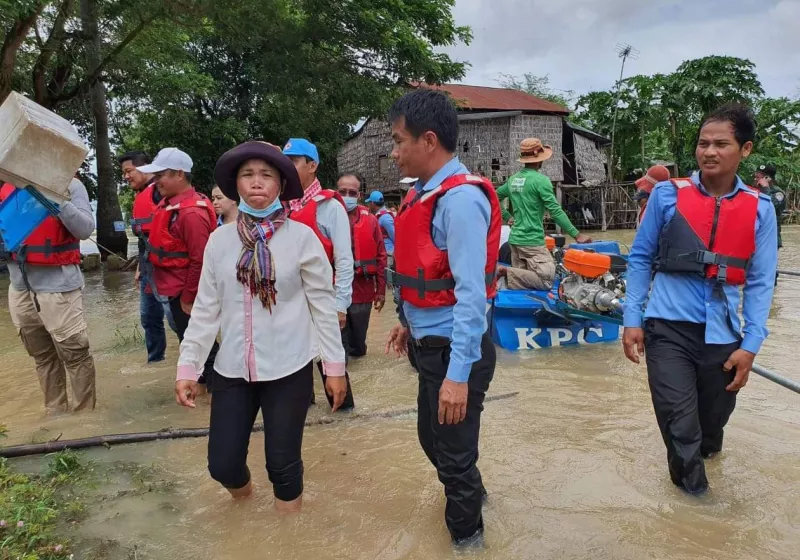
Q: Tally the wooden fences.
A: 1